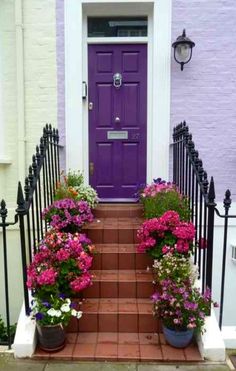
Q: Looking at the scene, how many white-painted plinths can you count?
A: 2